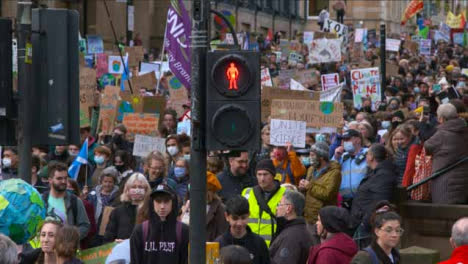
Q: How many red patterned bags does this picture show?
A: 1